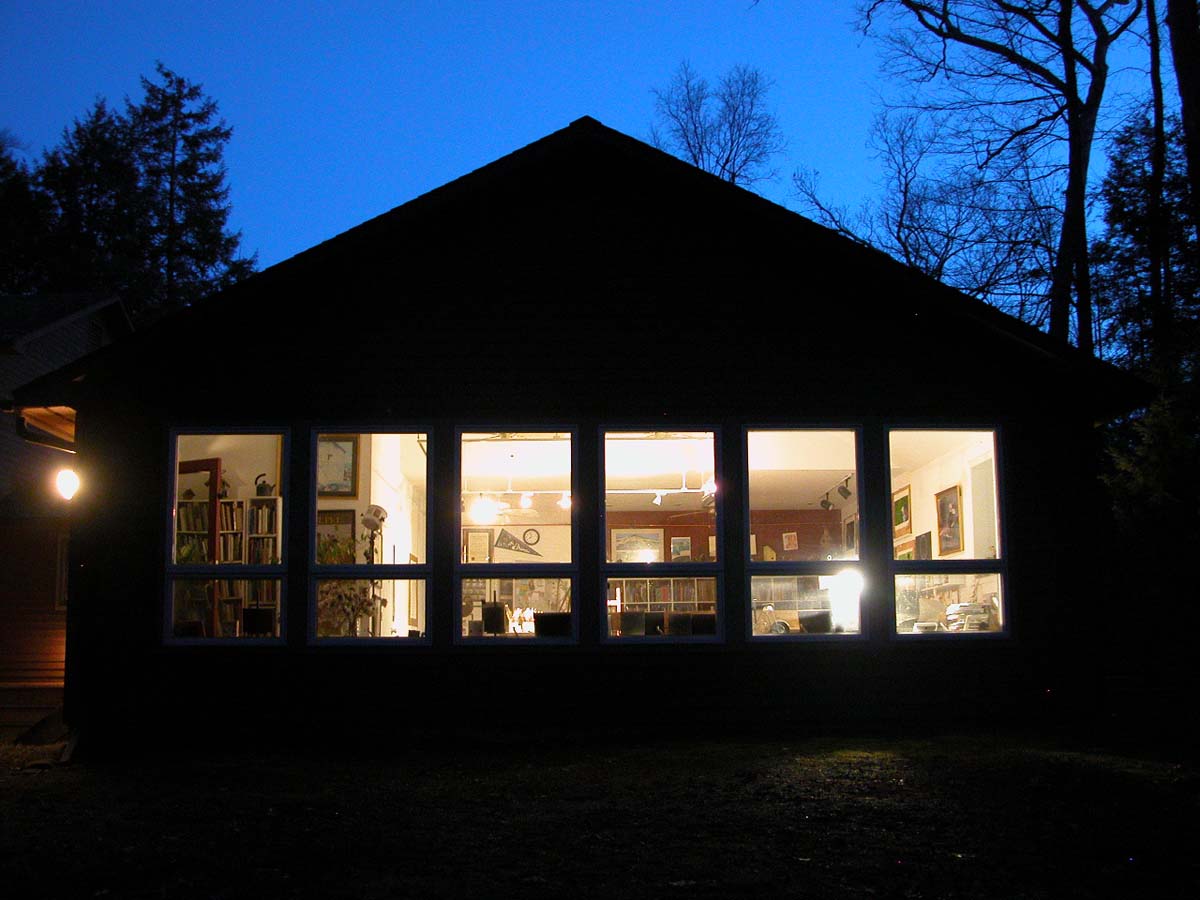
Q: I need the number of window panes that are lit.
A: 12